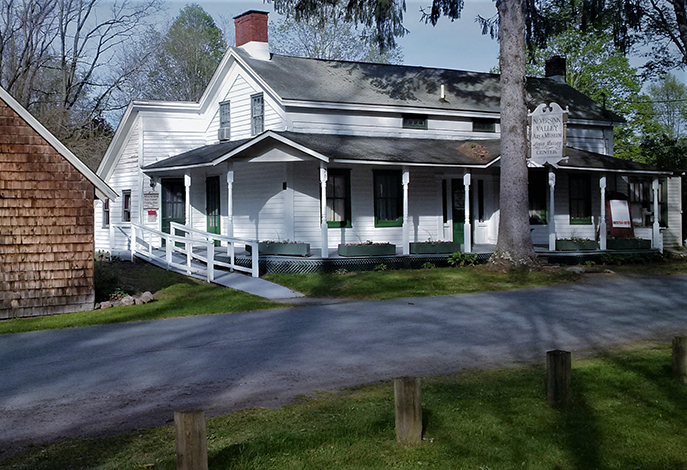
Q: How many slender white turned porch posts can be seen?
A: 8